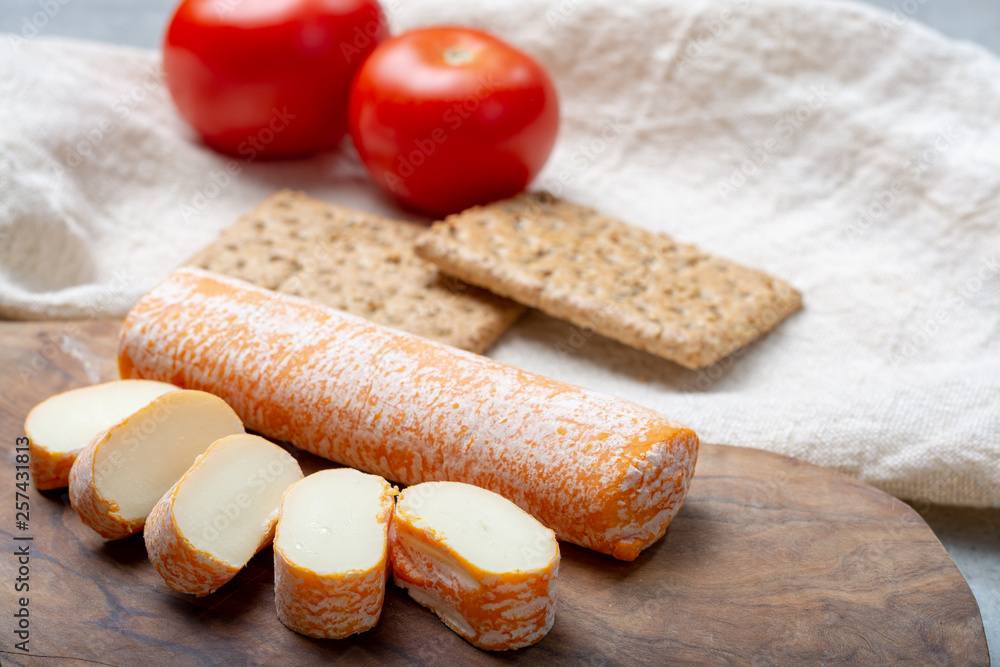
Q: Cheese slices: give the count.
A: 5